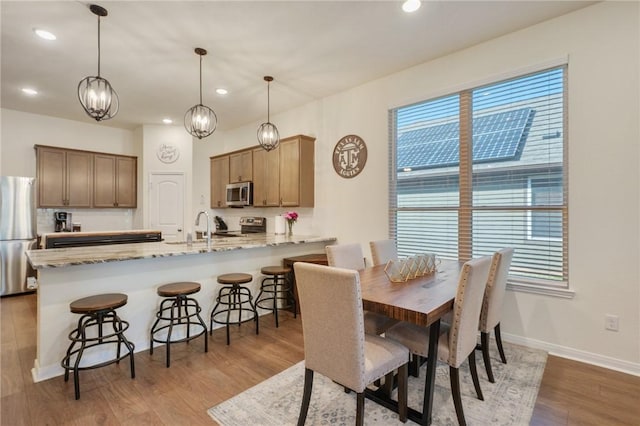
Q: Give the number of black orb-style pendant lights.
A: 3